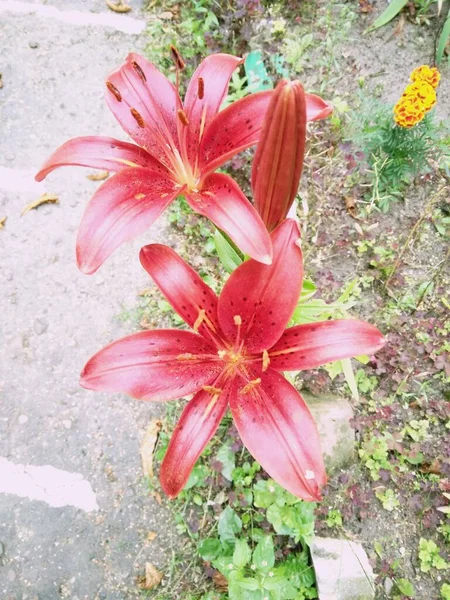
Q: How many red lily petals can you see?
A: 12